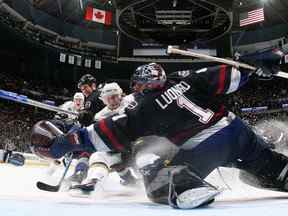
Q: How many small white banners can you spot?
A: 5